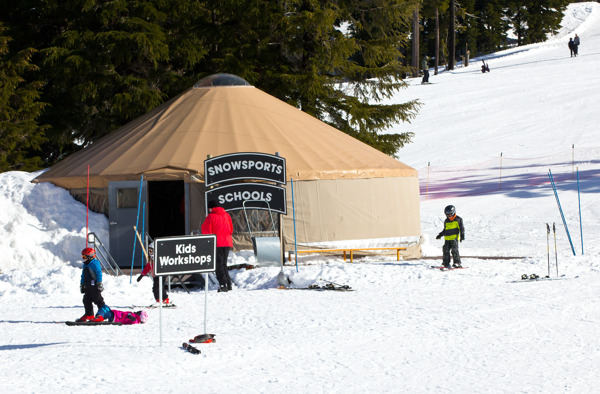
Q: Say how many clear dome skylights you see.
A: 1